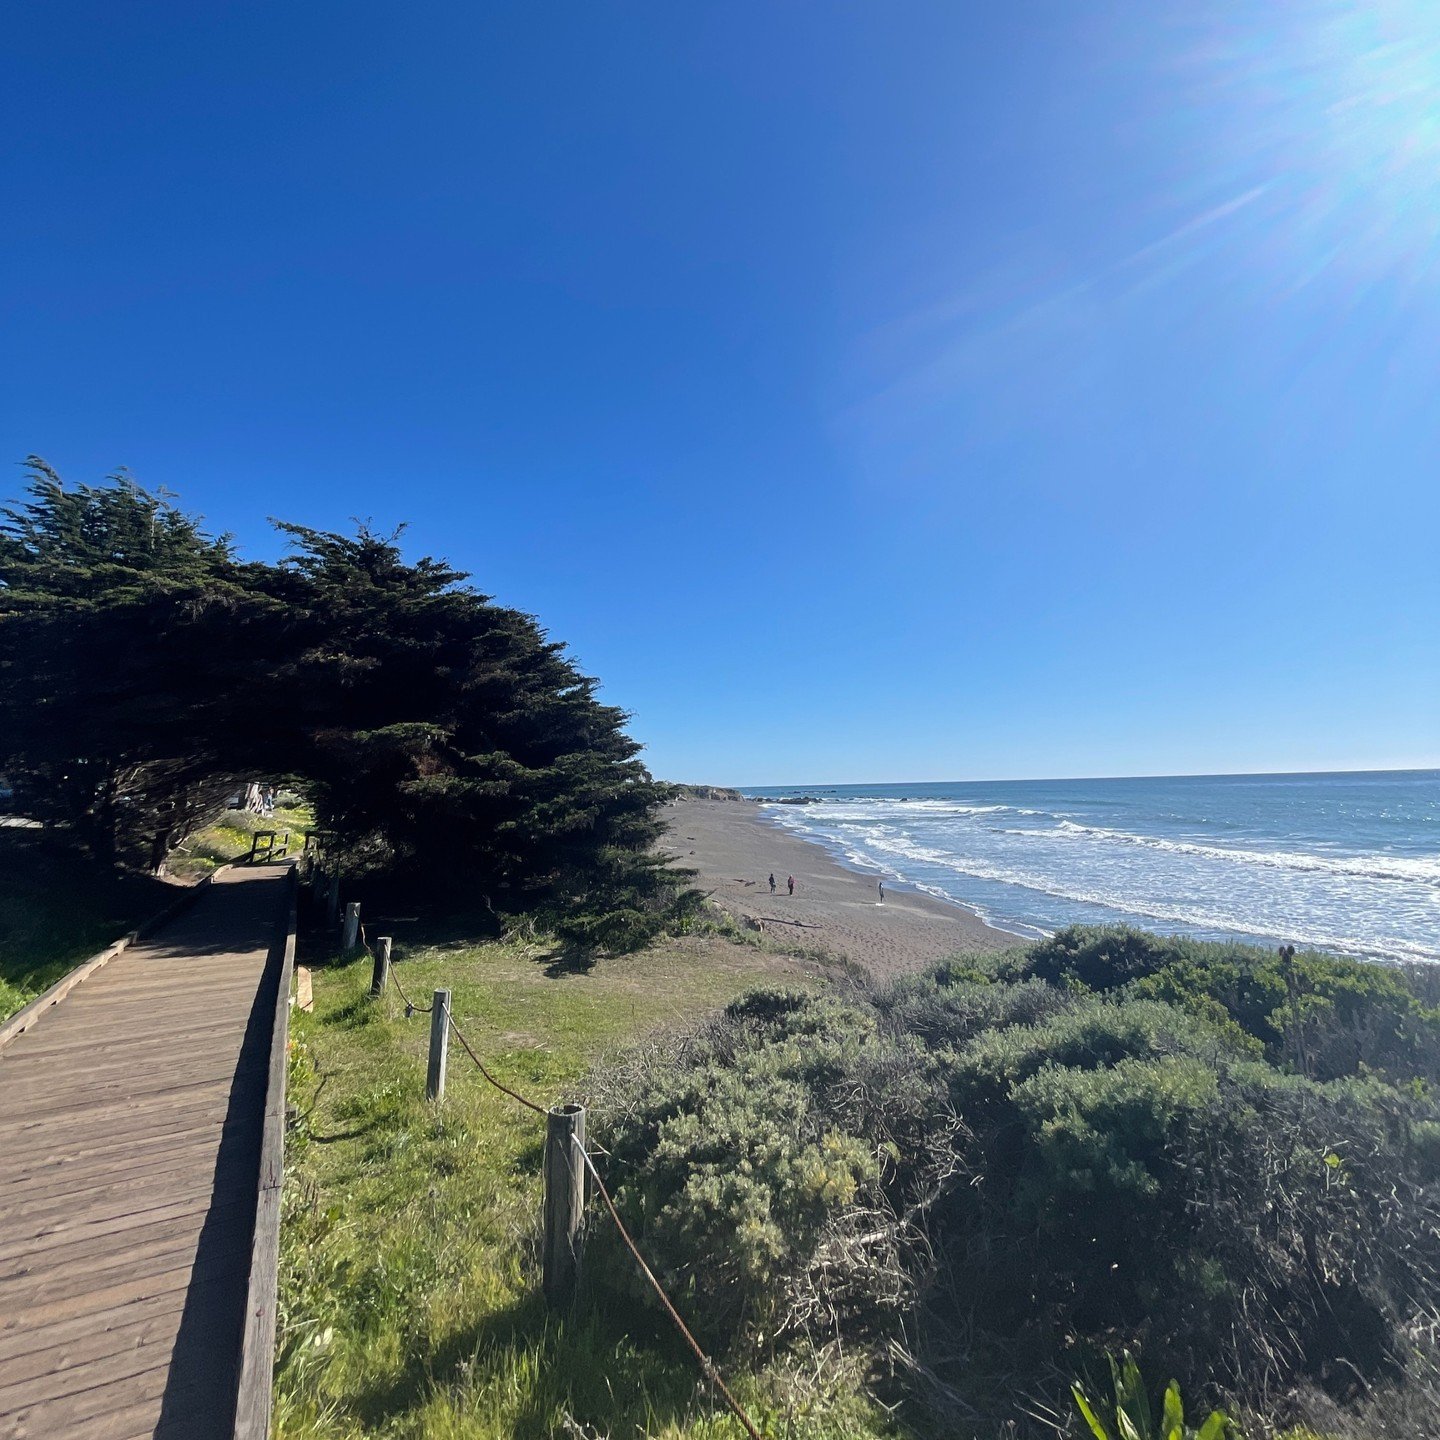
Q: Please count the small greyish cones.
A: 0